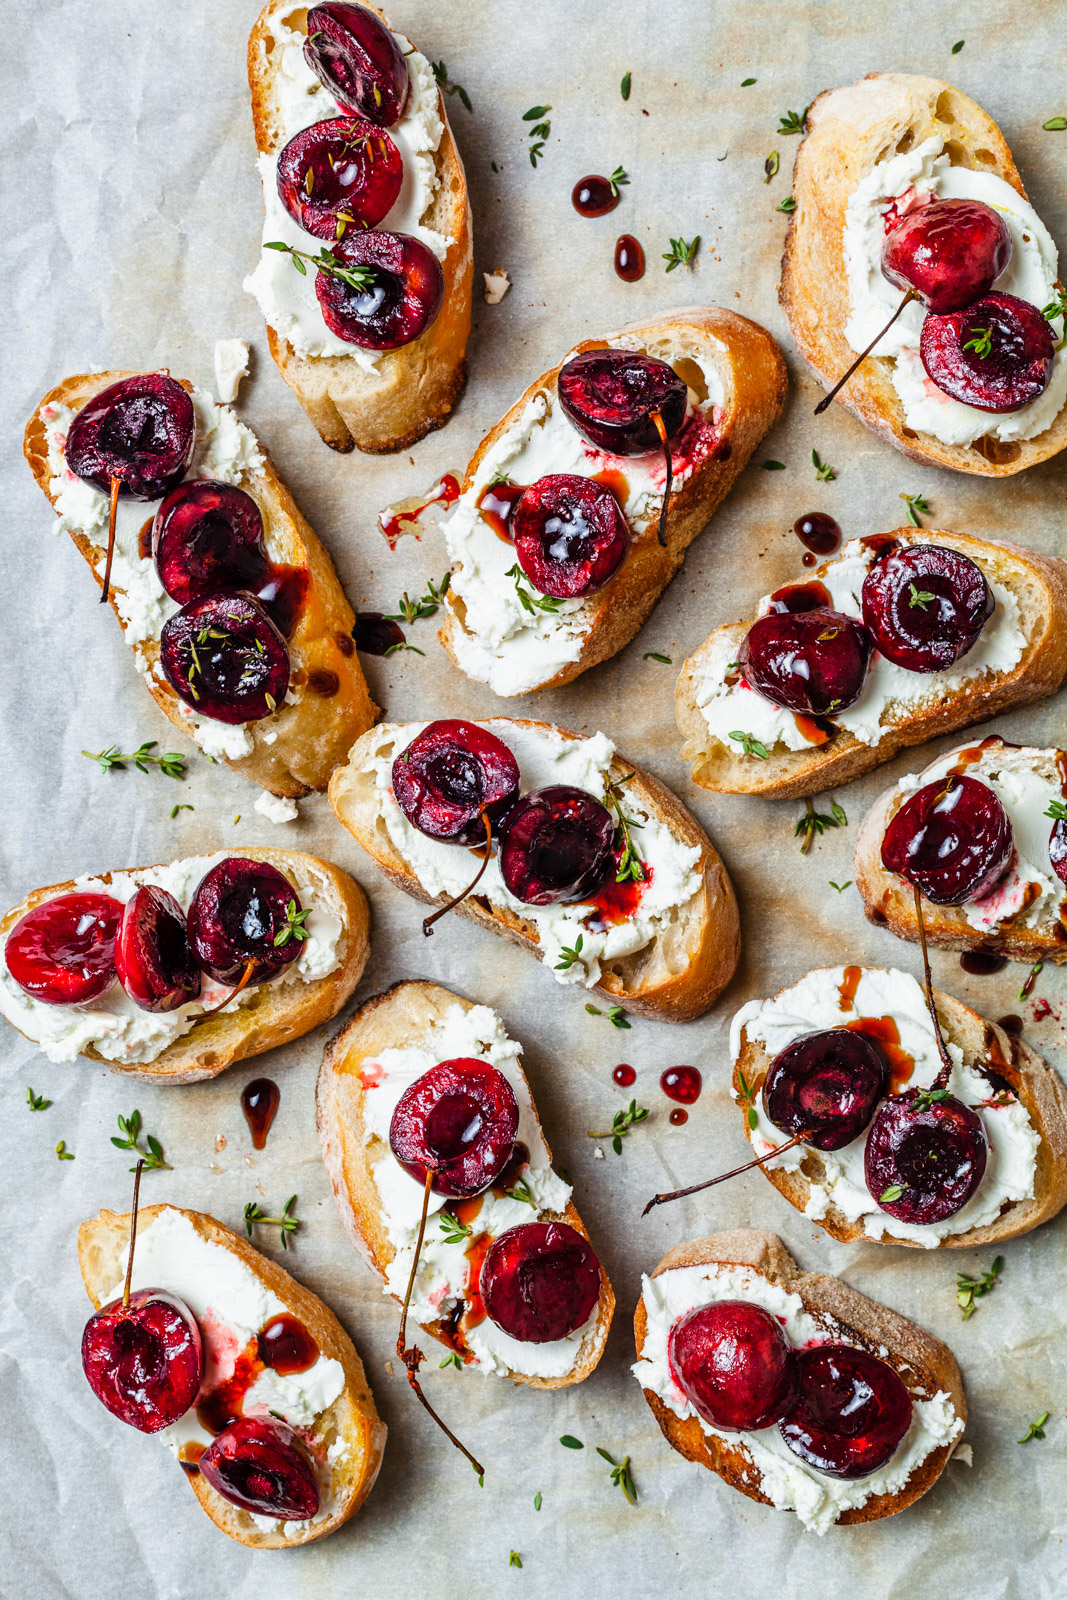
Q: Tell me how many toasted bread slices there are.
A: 12